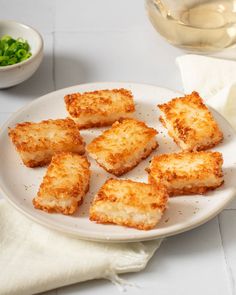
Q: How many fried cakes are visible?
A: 7